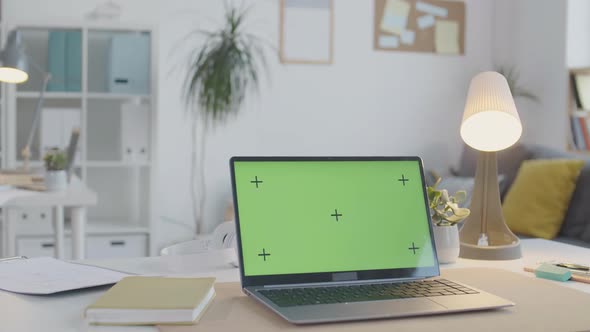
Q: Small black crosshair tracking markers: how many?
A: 5